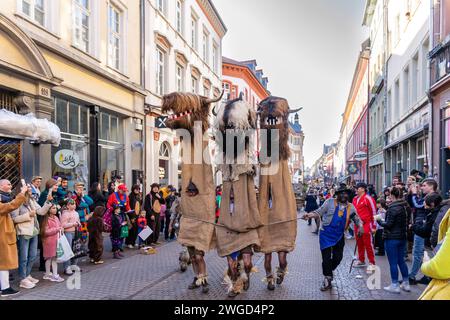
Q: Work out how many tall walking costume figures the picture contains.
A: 3